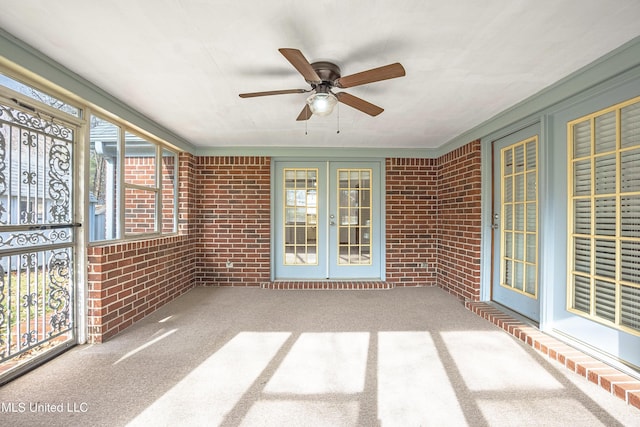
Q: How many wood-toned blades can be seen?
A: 5